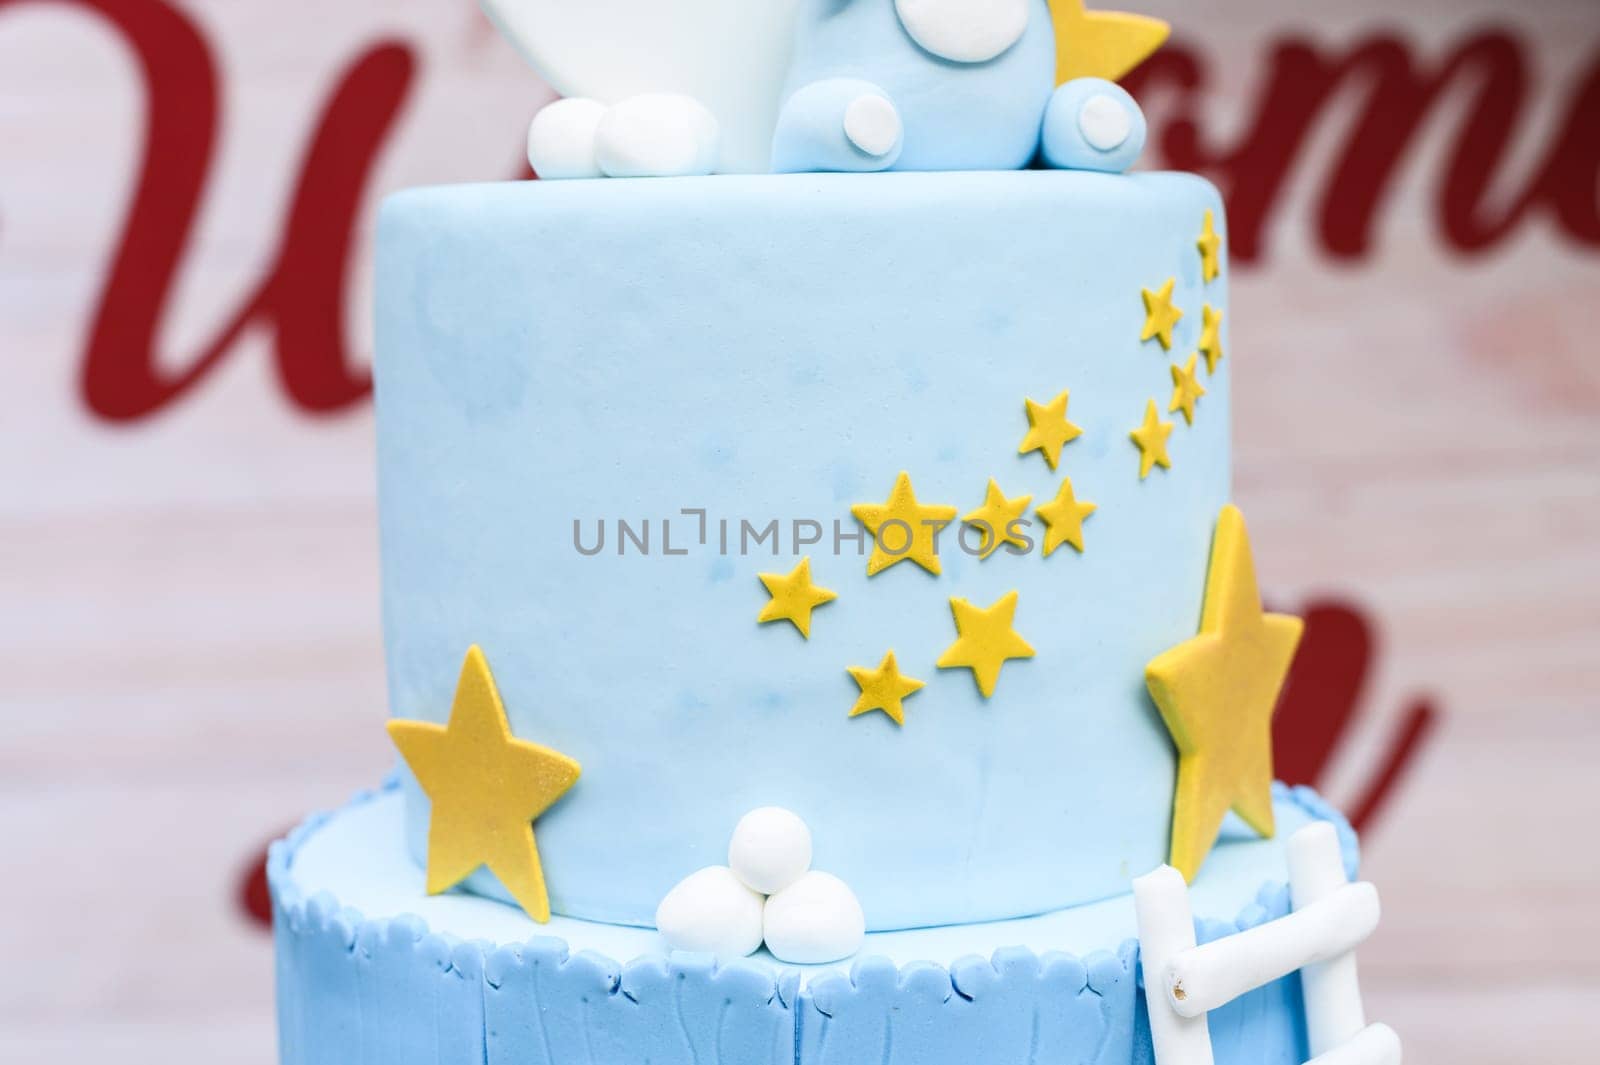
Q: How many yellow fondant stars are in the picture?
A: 15